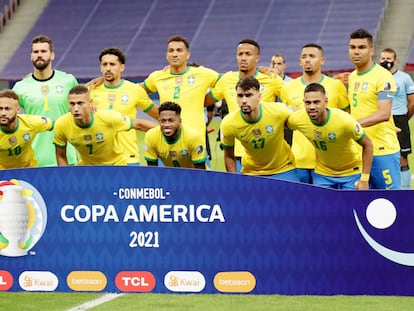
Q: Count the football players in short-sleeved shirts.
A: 11